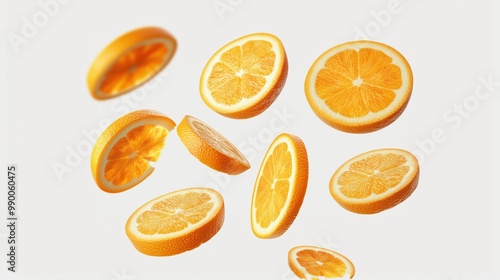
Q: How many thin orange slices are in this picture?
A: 9